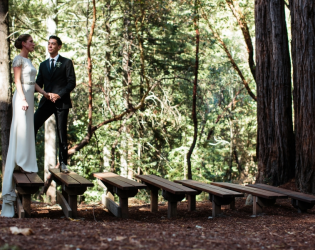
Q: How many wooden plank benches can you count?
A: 7